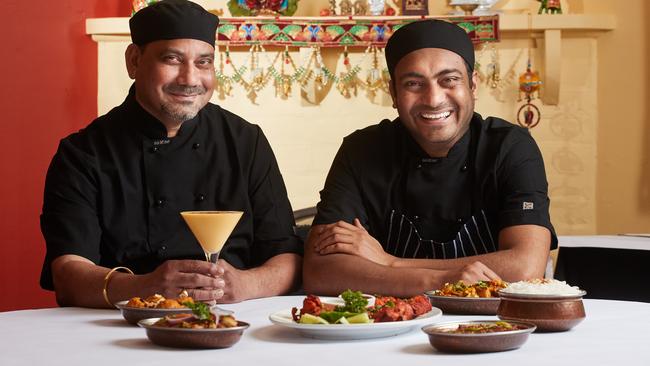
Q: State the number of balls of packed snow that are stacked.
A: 0